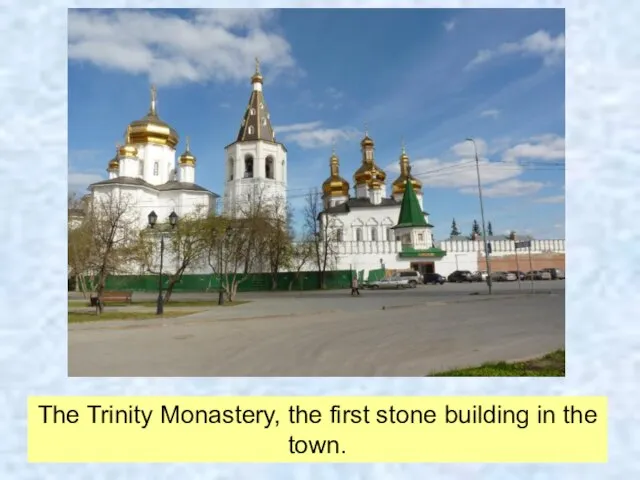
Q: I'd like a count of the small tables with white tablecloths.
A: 0